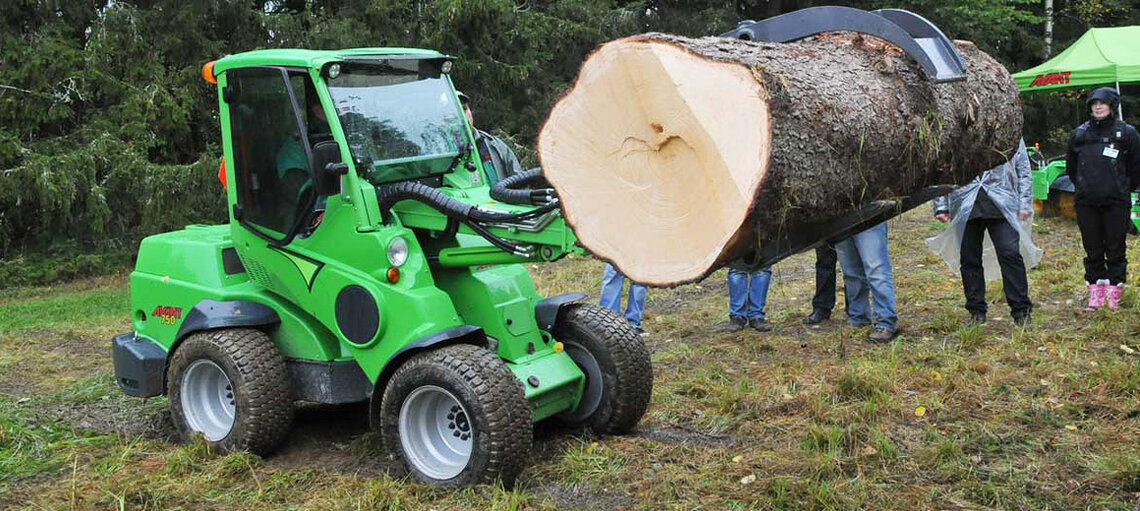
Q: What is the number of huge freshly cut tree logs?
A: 1